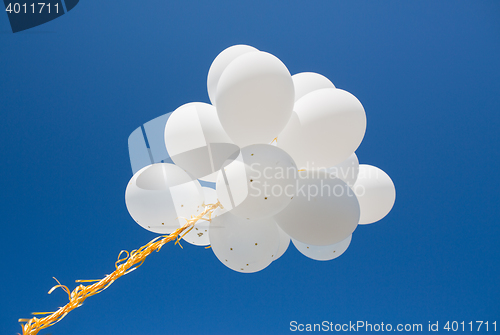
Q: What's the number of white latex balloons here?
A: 14